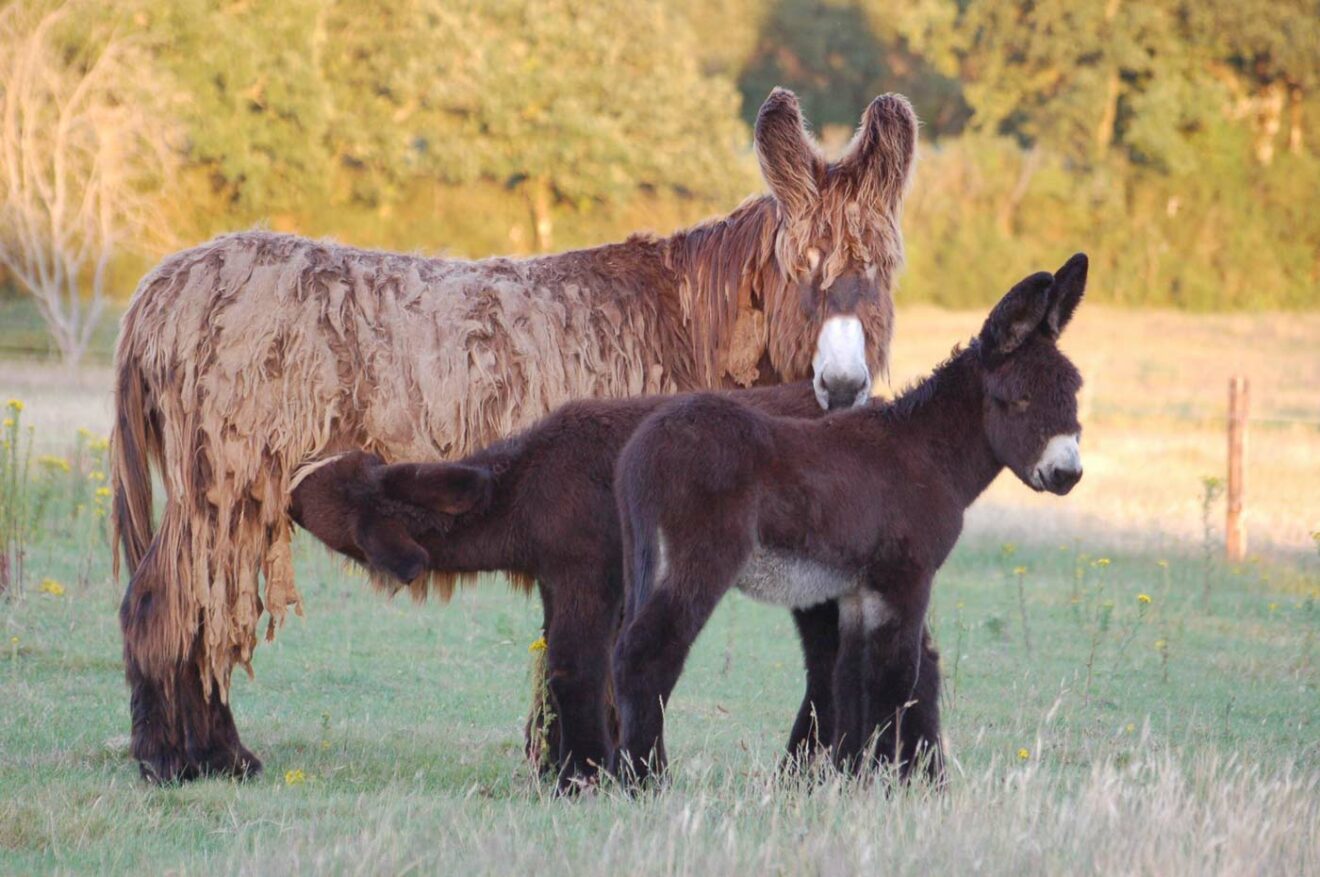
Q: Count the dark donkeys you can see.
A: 2